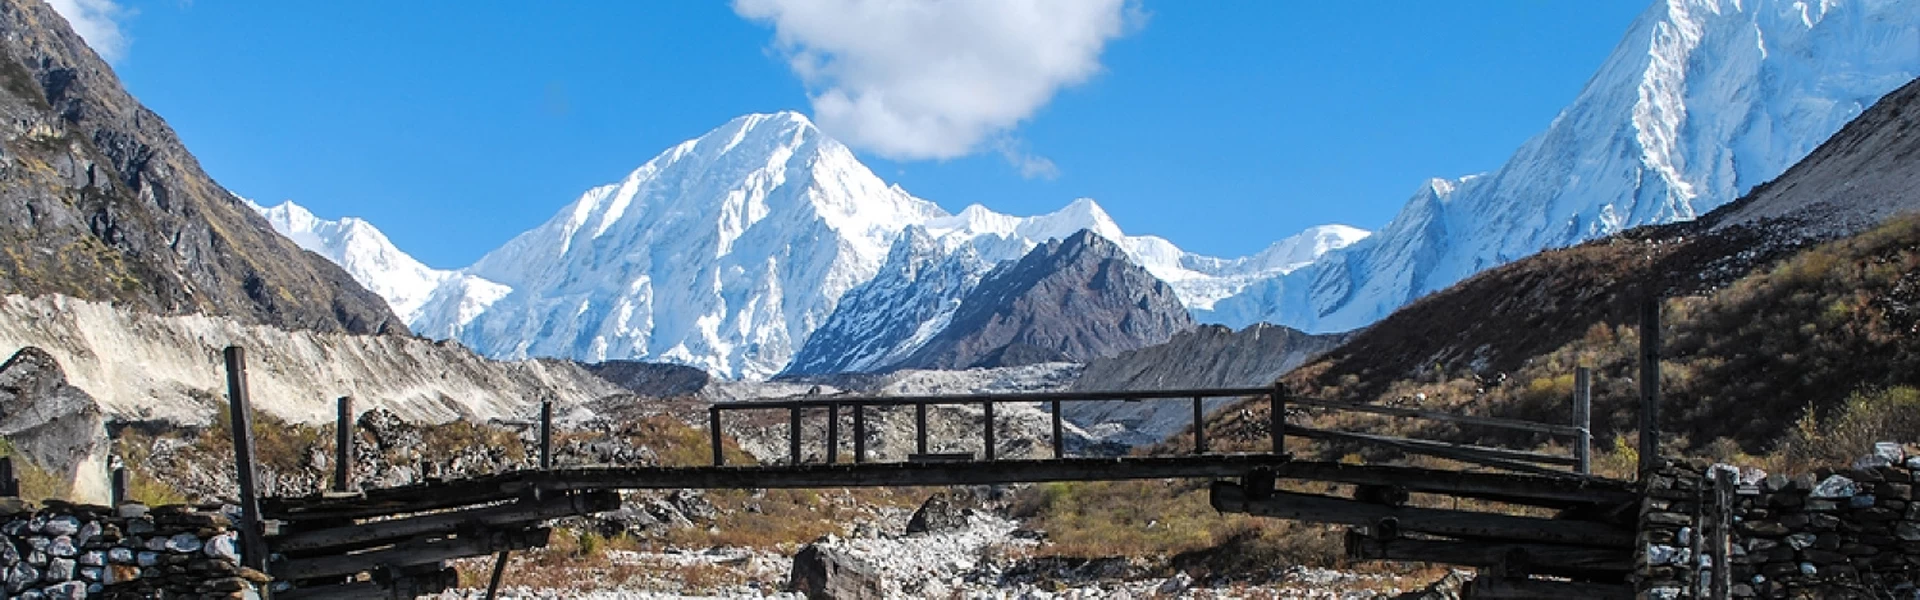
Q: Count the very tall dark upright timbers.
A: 2